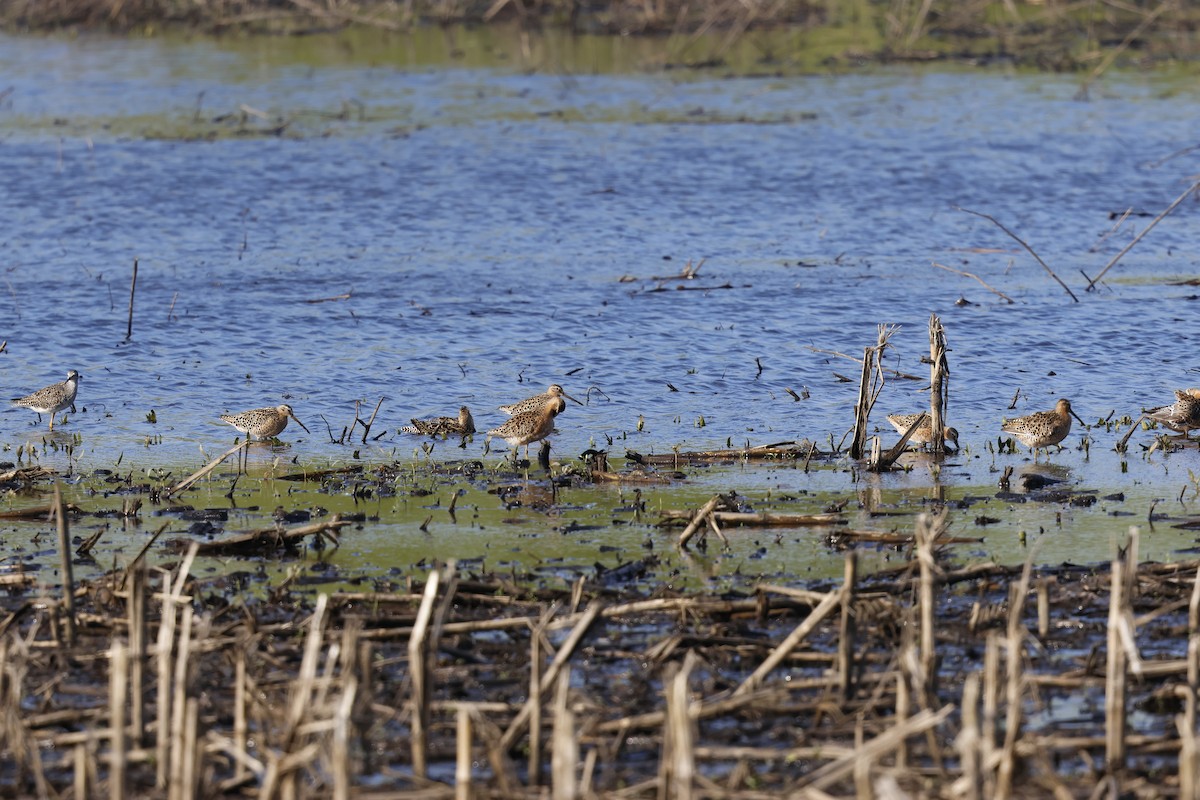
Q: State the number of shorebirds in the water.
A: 8